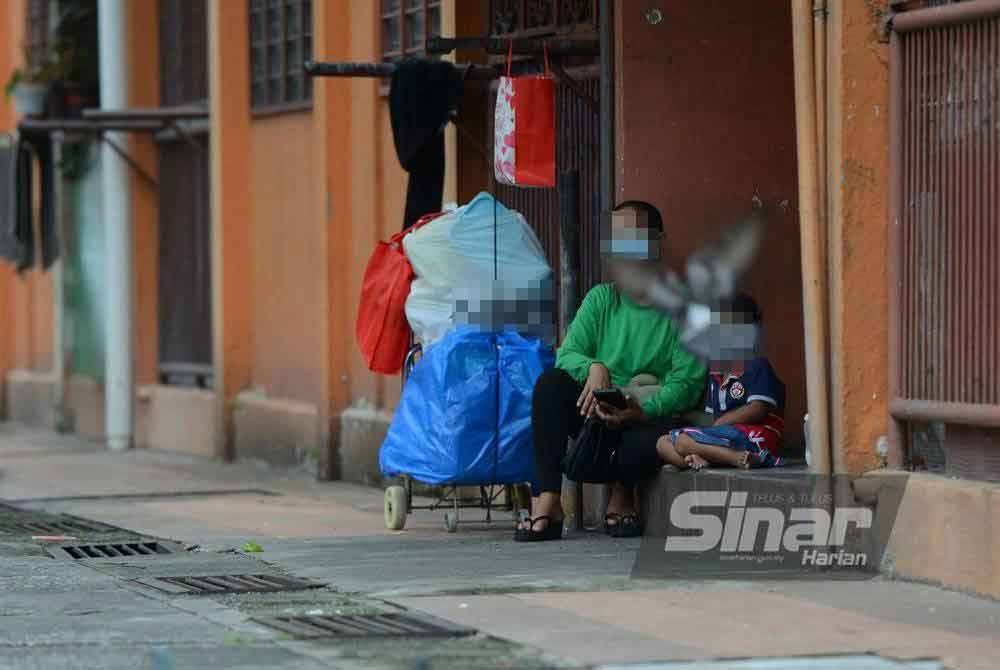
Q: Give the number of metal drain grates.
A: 4